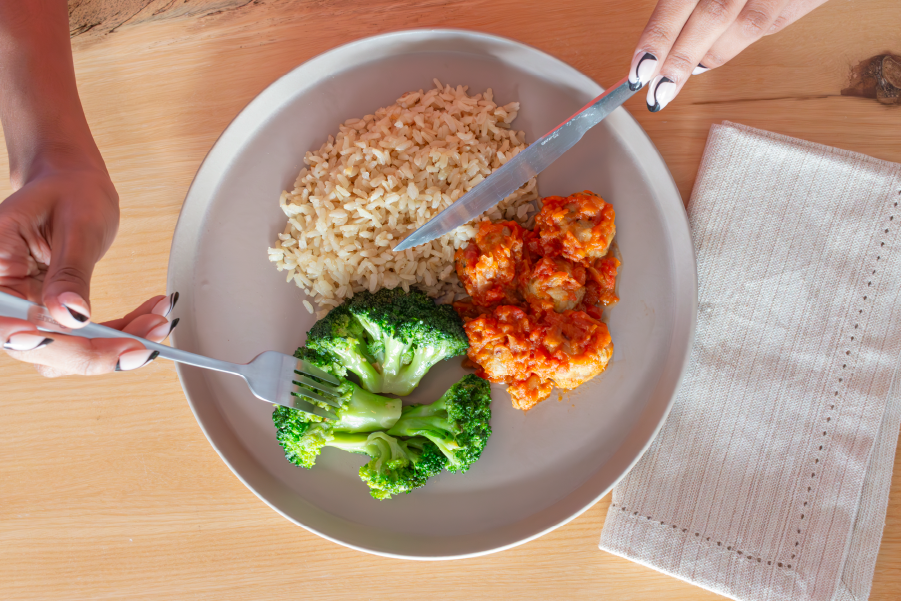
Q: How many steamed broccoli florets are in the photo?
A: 5